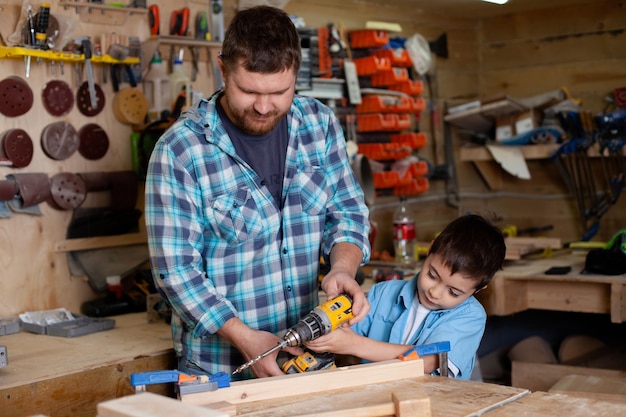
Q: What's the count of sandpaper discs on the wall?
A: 8